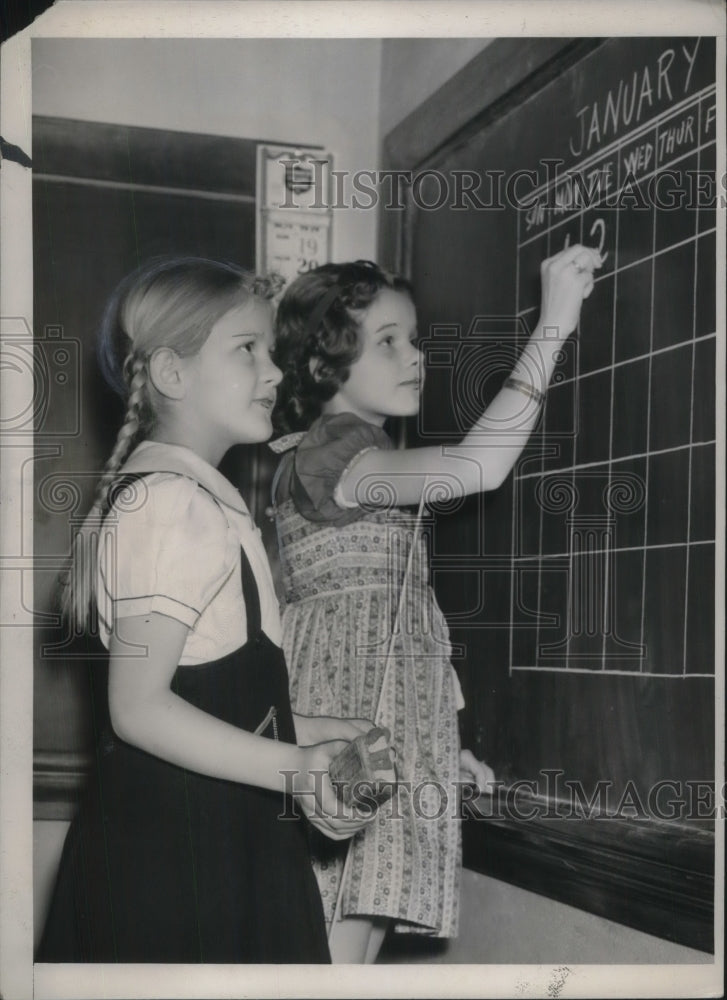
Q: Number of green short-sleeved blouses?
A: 0